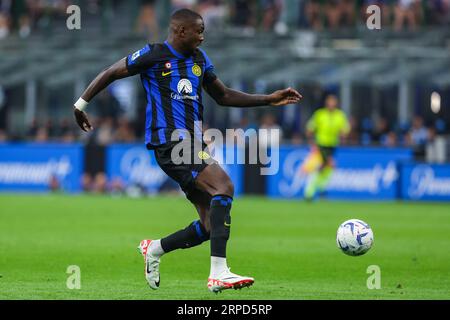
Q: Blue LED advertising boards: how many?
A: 4